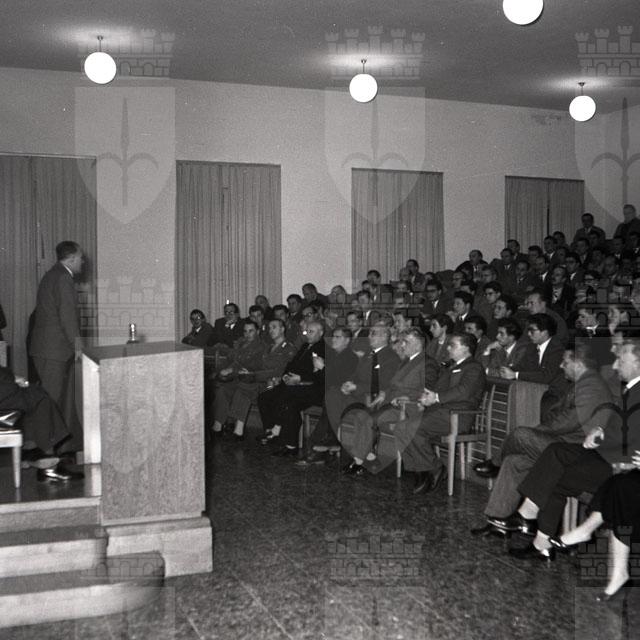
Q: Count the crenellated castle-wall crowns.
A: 9